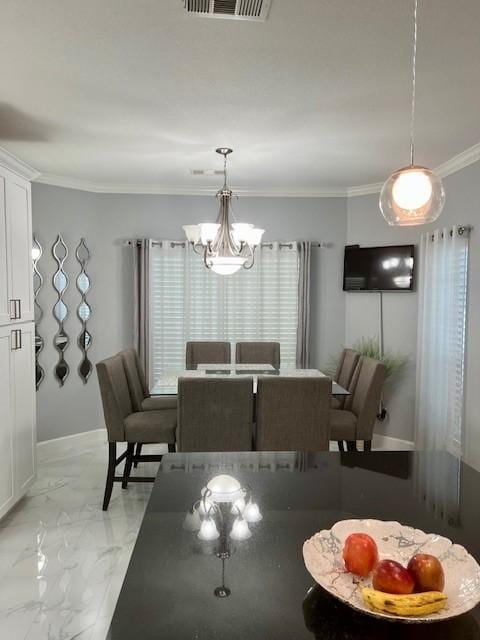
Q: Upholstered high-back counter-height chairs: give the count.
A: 8